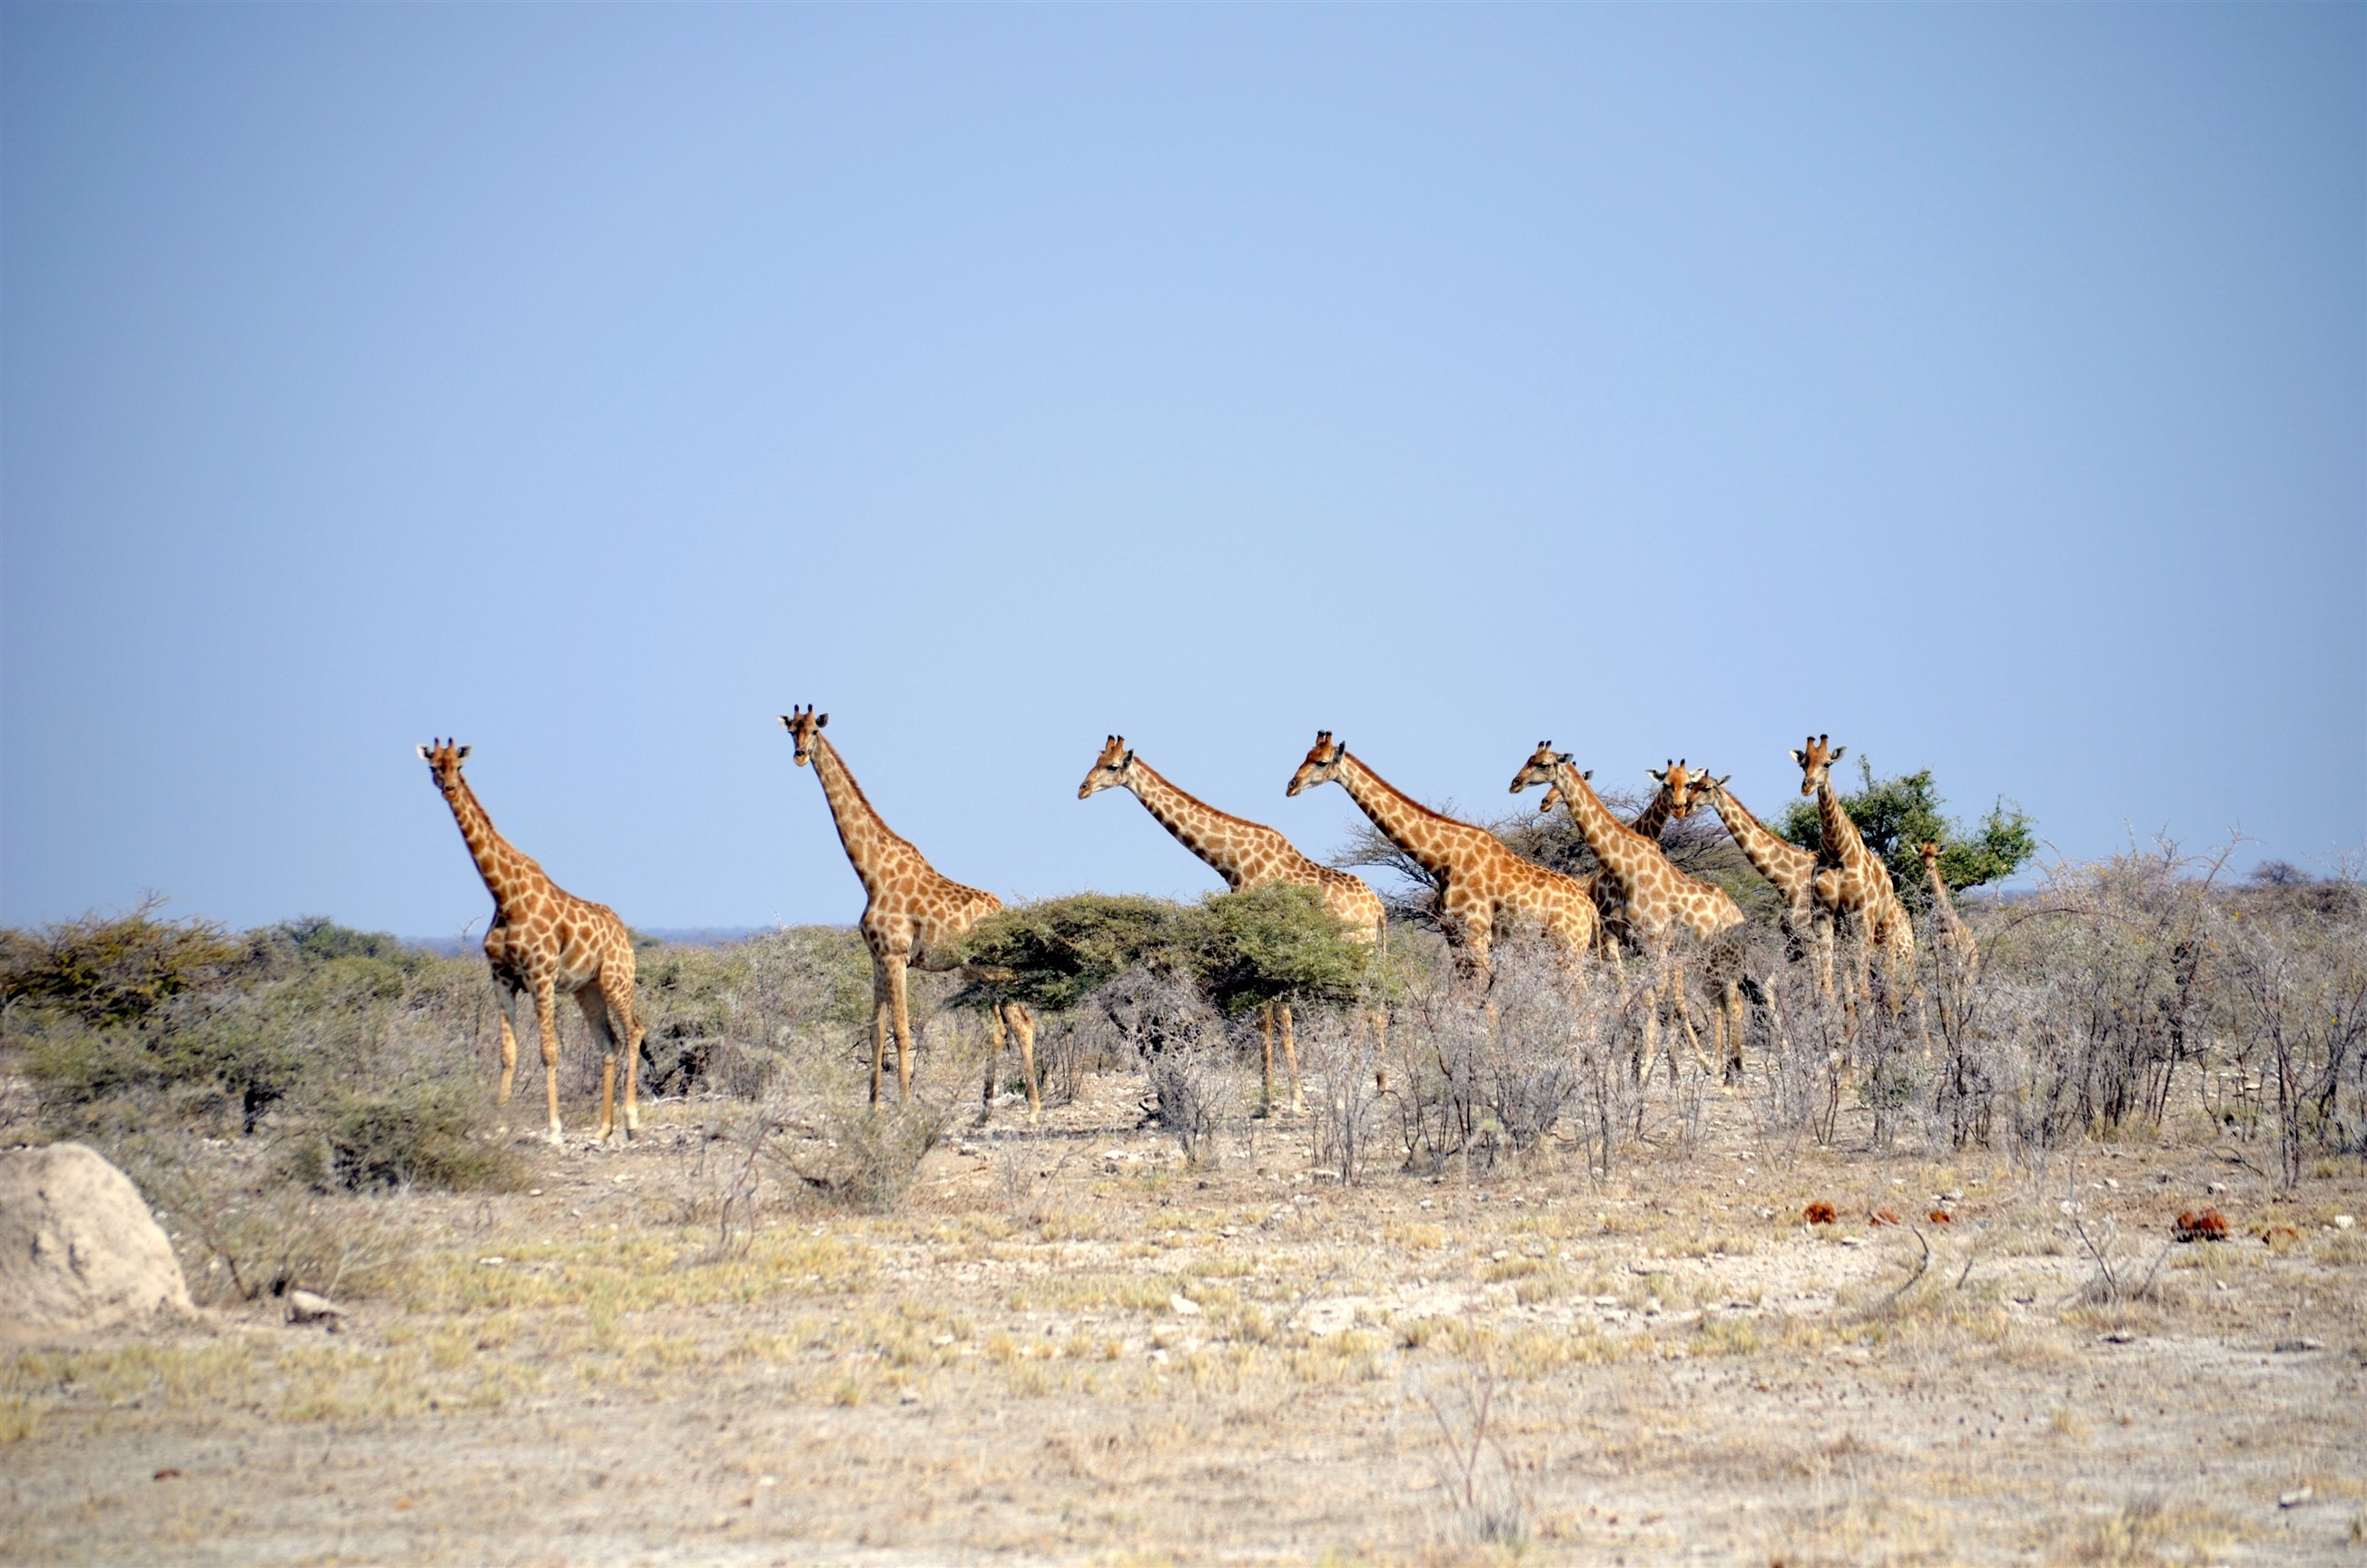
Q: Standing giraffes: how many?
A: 10